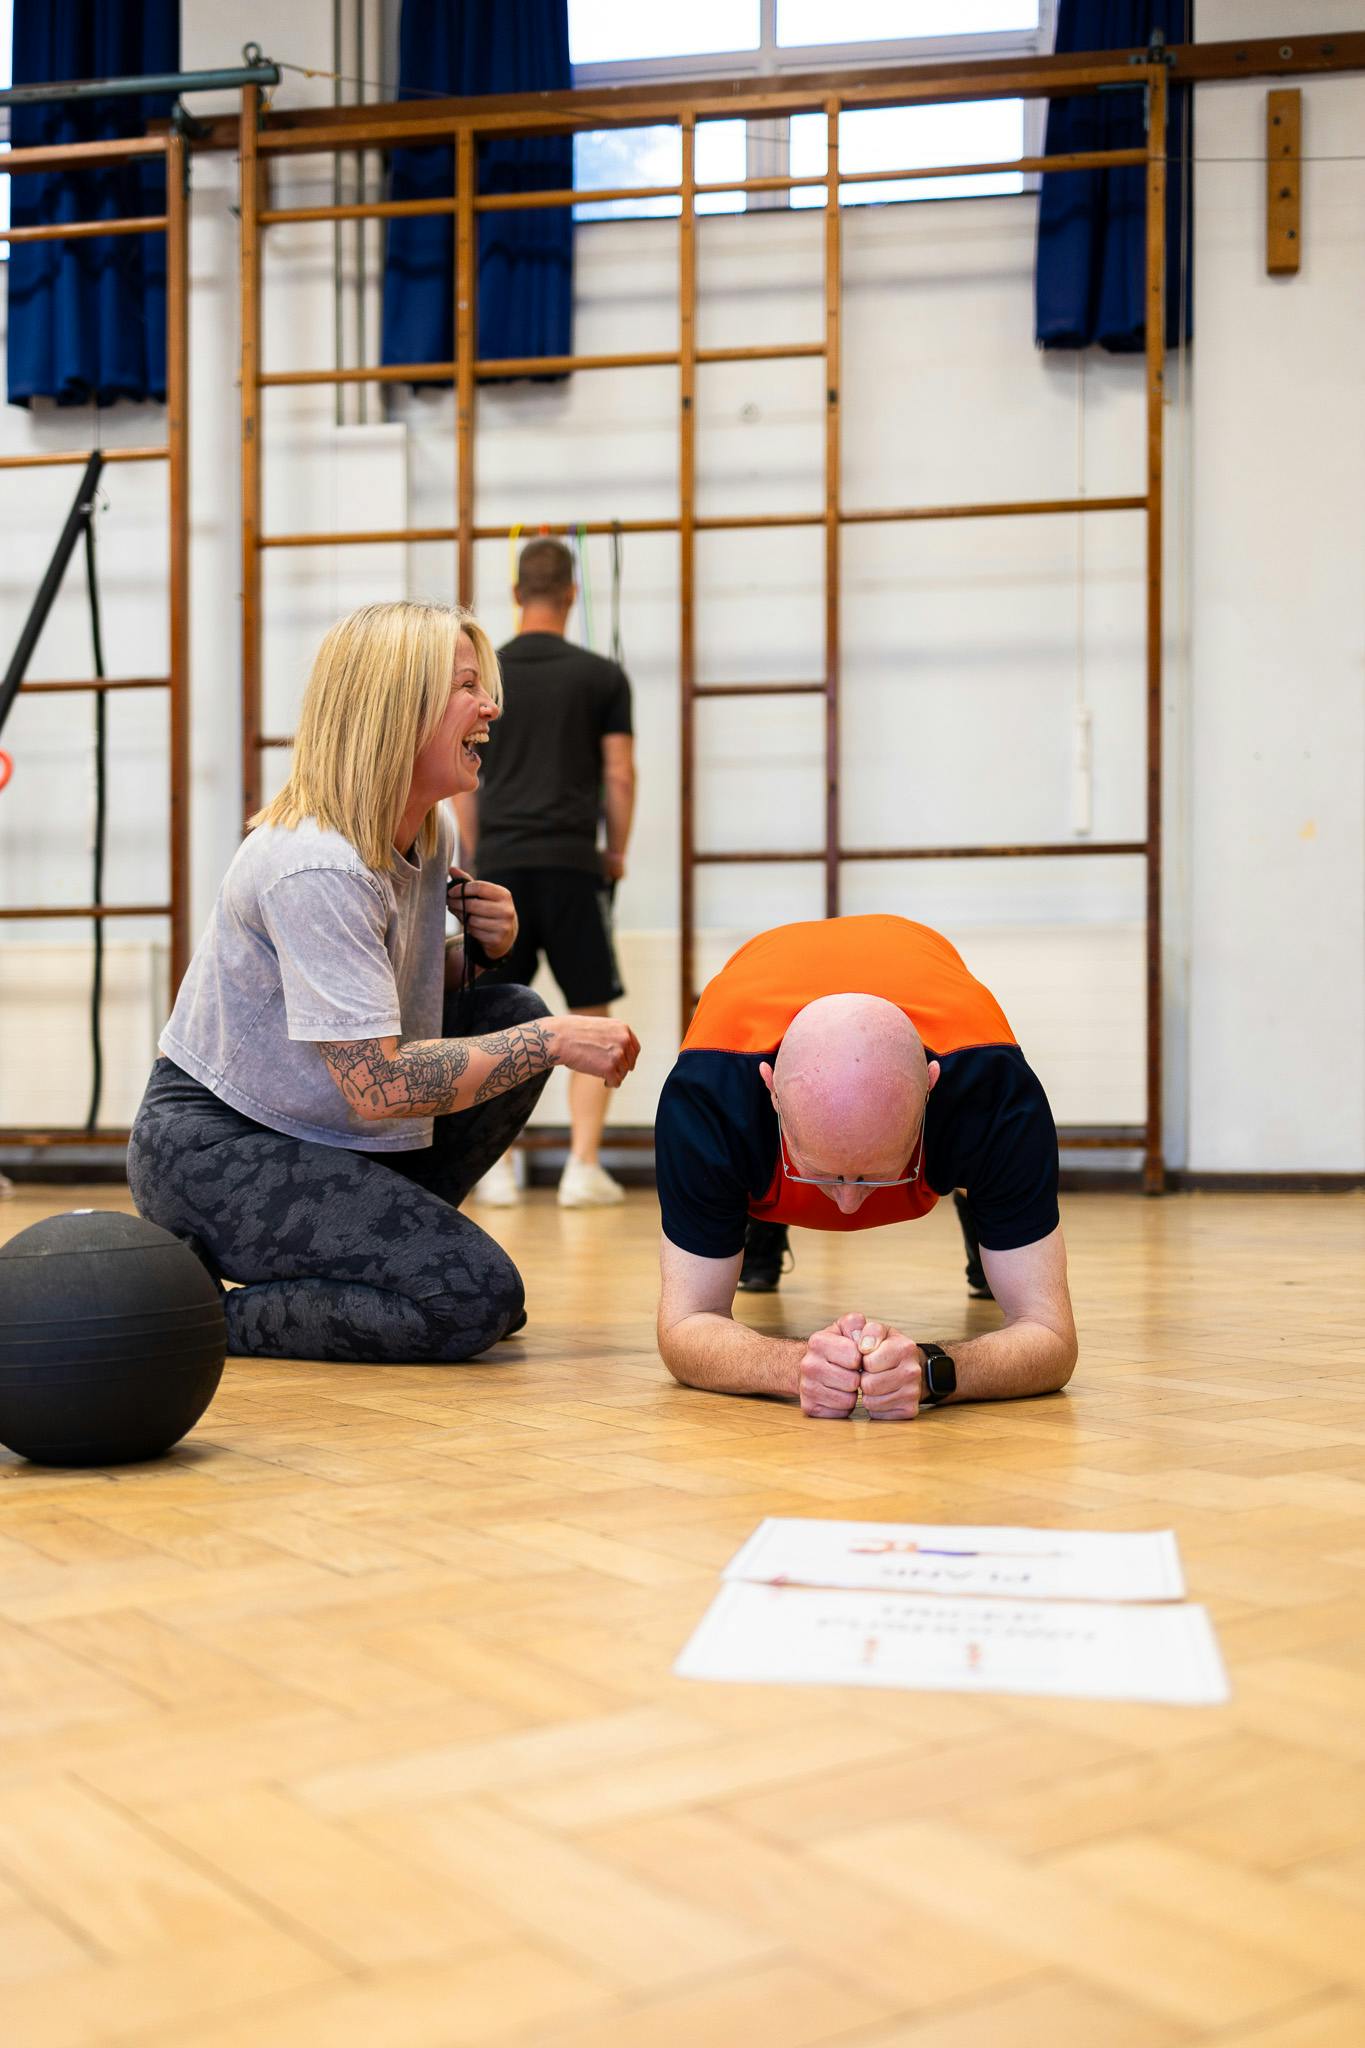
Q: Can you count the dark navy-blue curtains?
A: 3